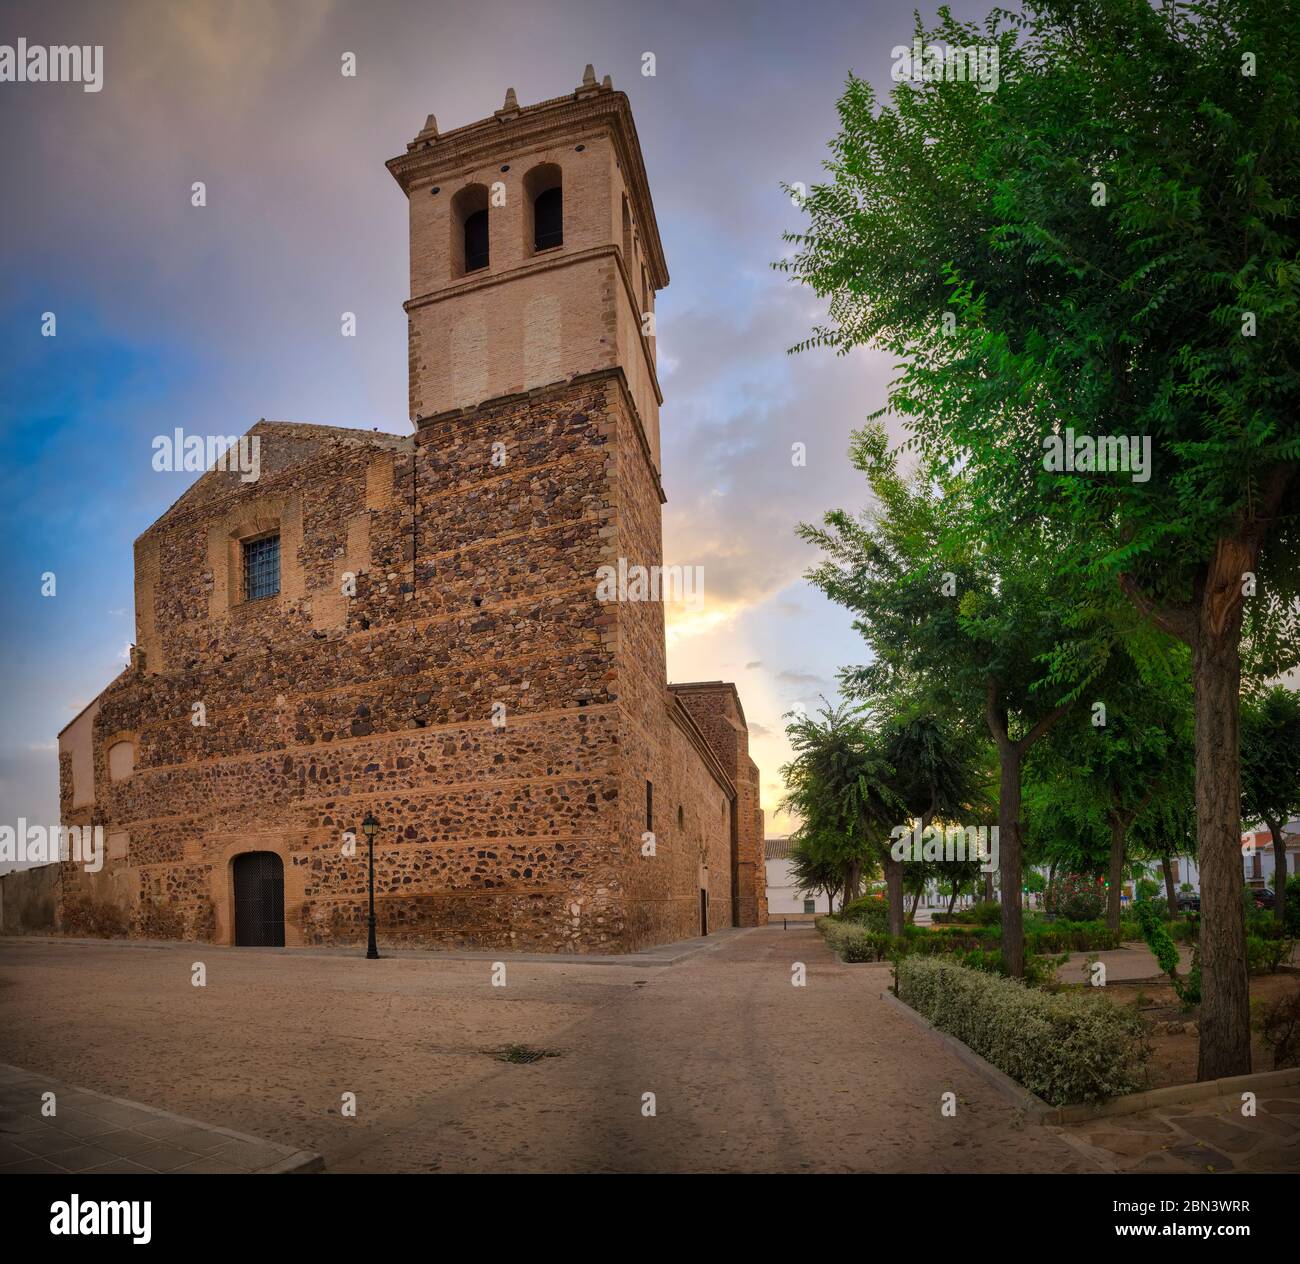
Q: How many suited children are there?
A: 0